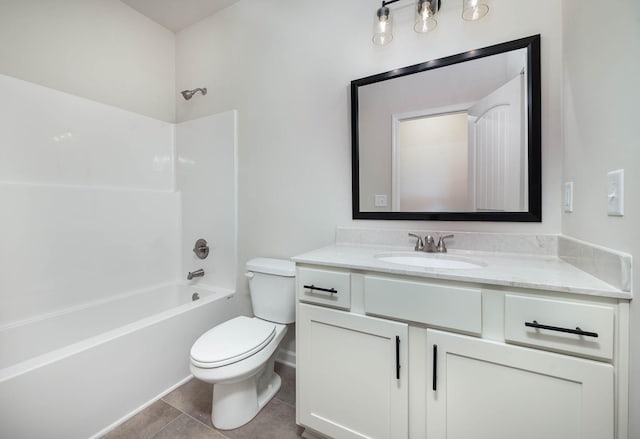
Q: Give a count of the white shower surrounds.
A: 1